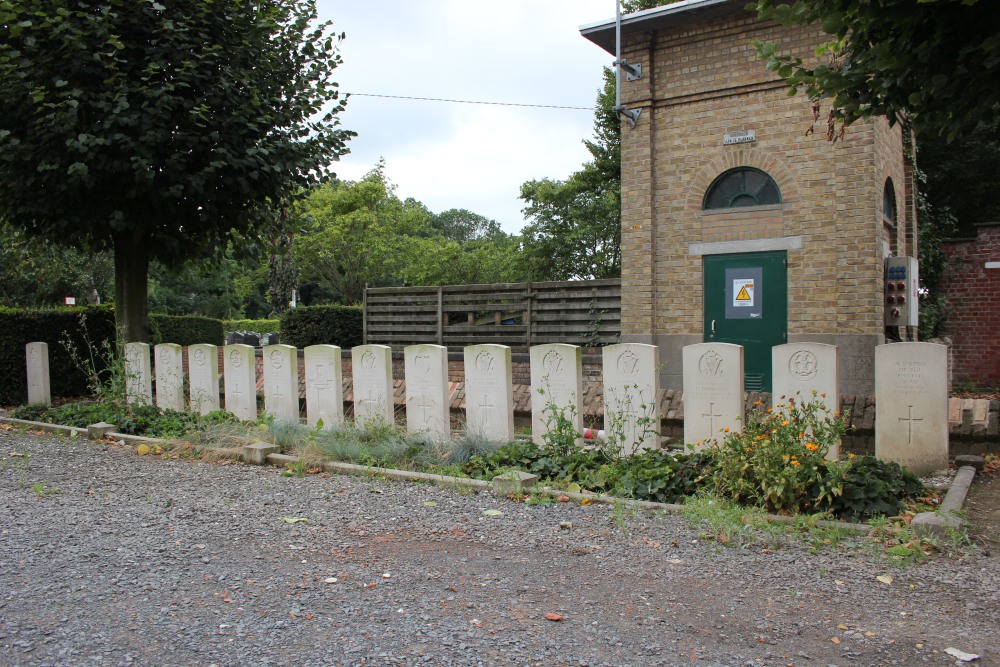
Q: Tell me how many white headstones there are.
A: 15